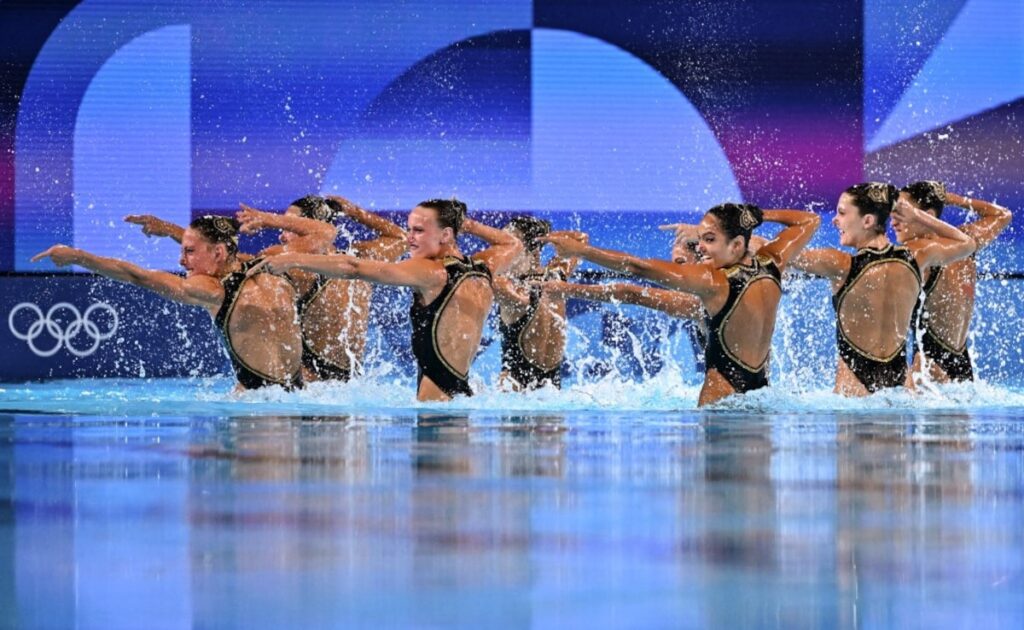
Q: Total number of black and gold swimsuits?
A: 7